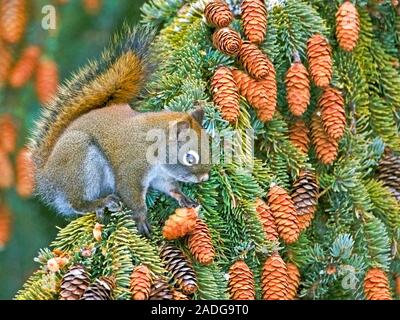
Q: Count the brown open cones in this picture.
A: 6